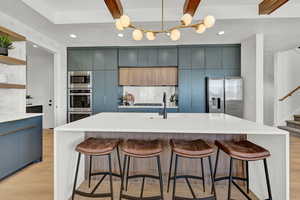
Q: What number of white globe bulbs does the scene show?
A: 8